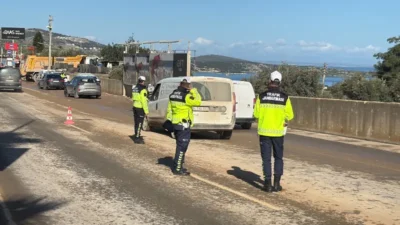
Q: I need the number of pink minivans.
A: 0